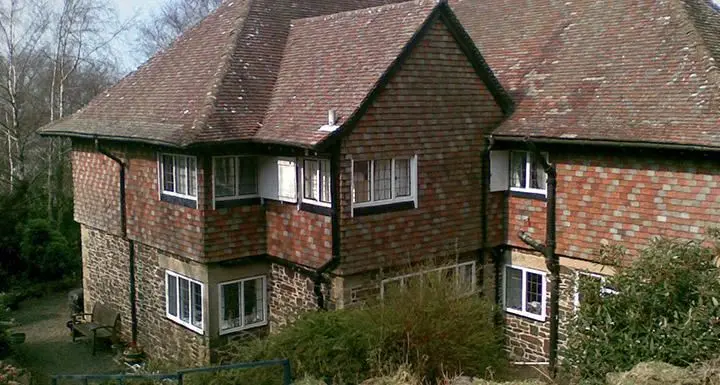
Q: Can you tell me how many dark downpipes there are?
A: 4